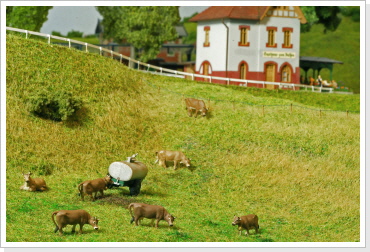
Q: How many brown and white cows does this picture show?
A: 7